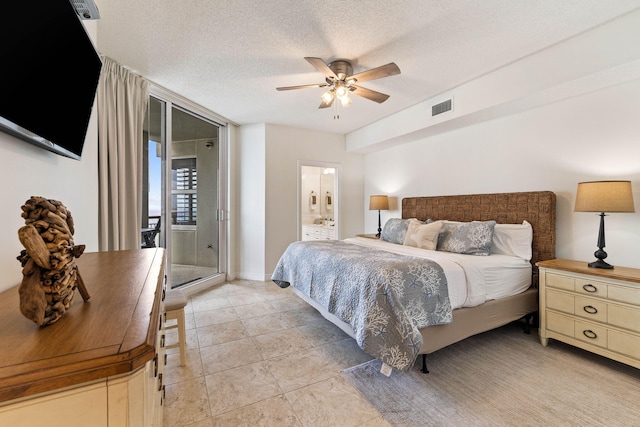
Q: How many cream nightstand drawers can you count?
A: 3